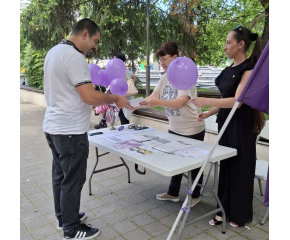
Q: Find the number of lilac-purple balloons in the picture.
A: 5